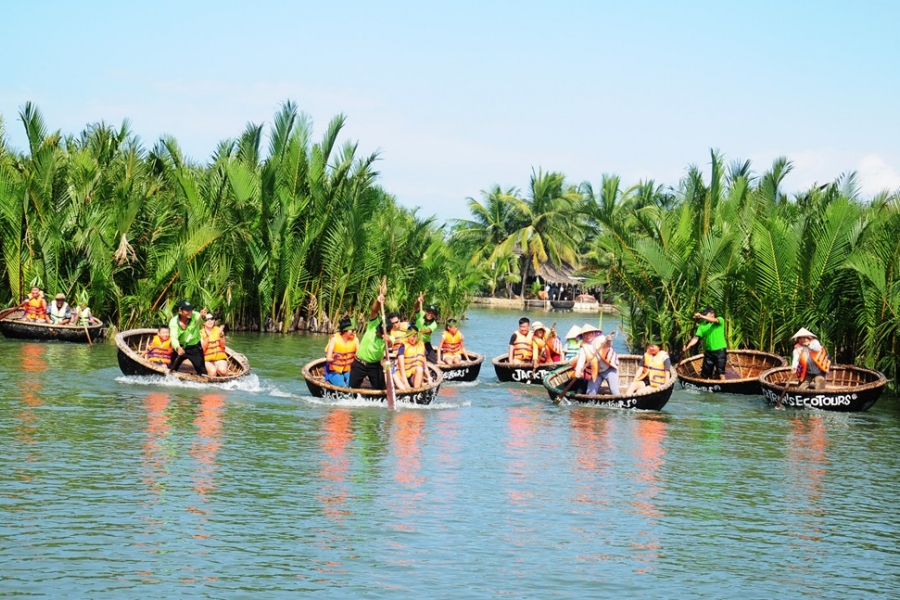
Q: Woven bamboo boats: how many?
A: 8